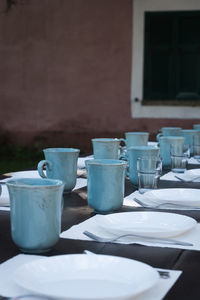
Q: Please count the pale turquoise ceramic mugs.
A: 10